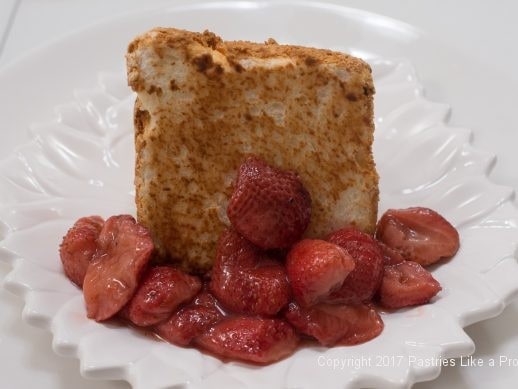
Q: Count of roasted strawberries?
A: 12